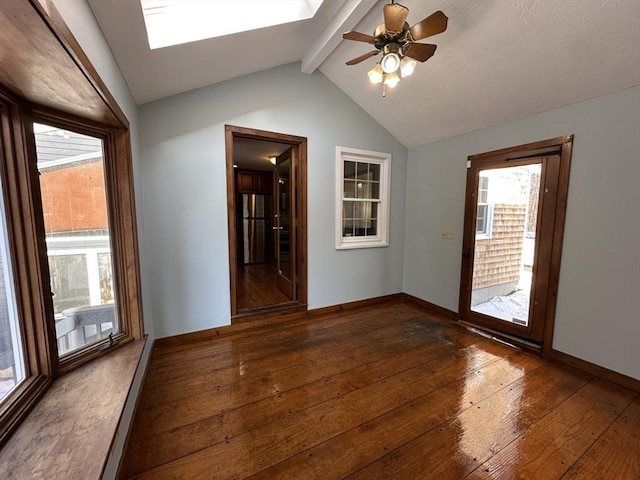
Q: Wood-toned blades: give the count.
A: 5